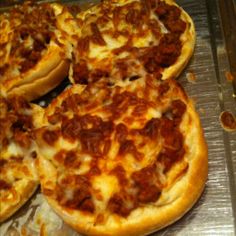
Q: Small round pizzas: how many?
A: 4